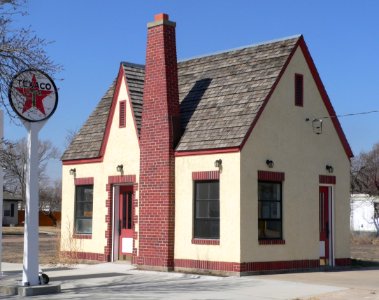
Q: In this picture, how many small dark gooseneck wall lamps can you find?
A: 5